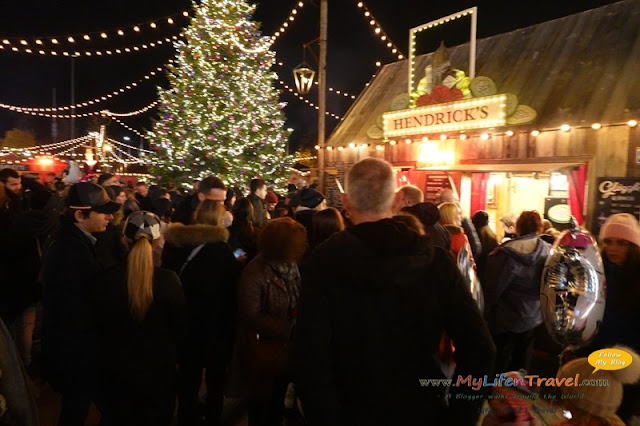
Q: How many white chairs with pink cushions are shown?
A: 0